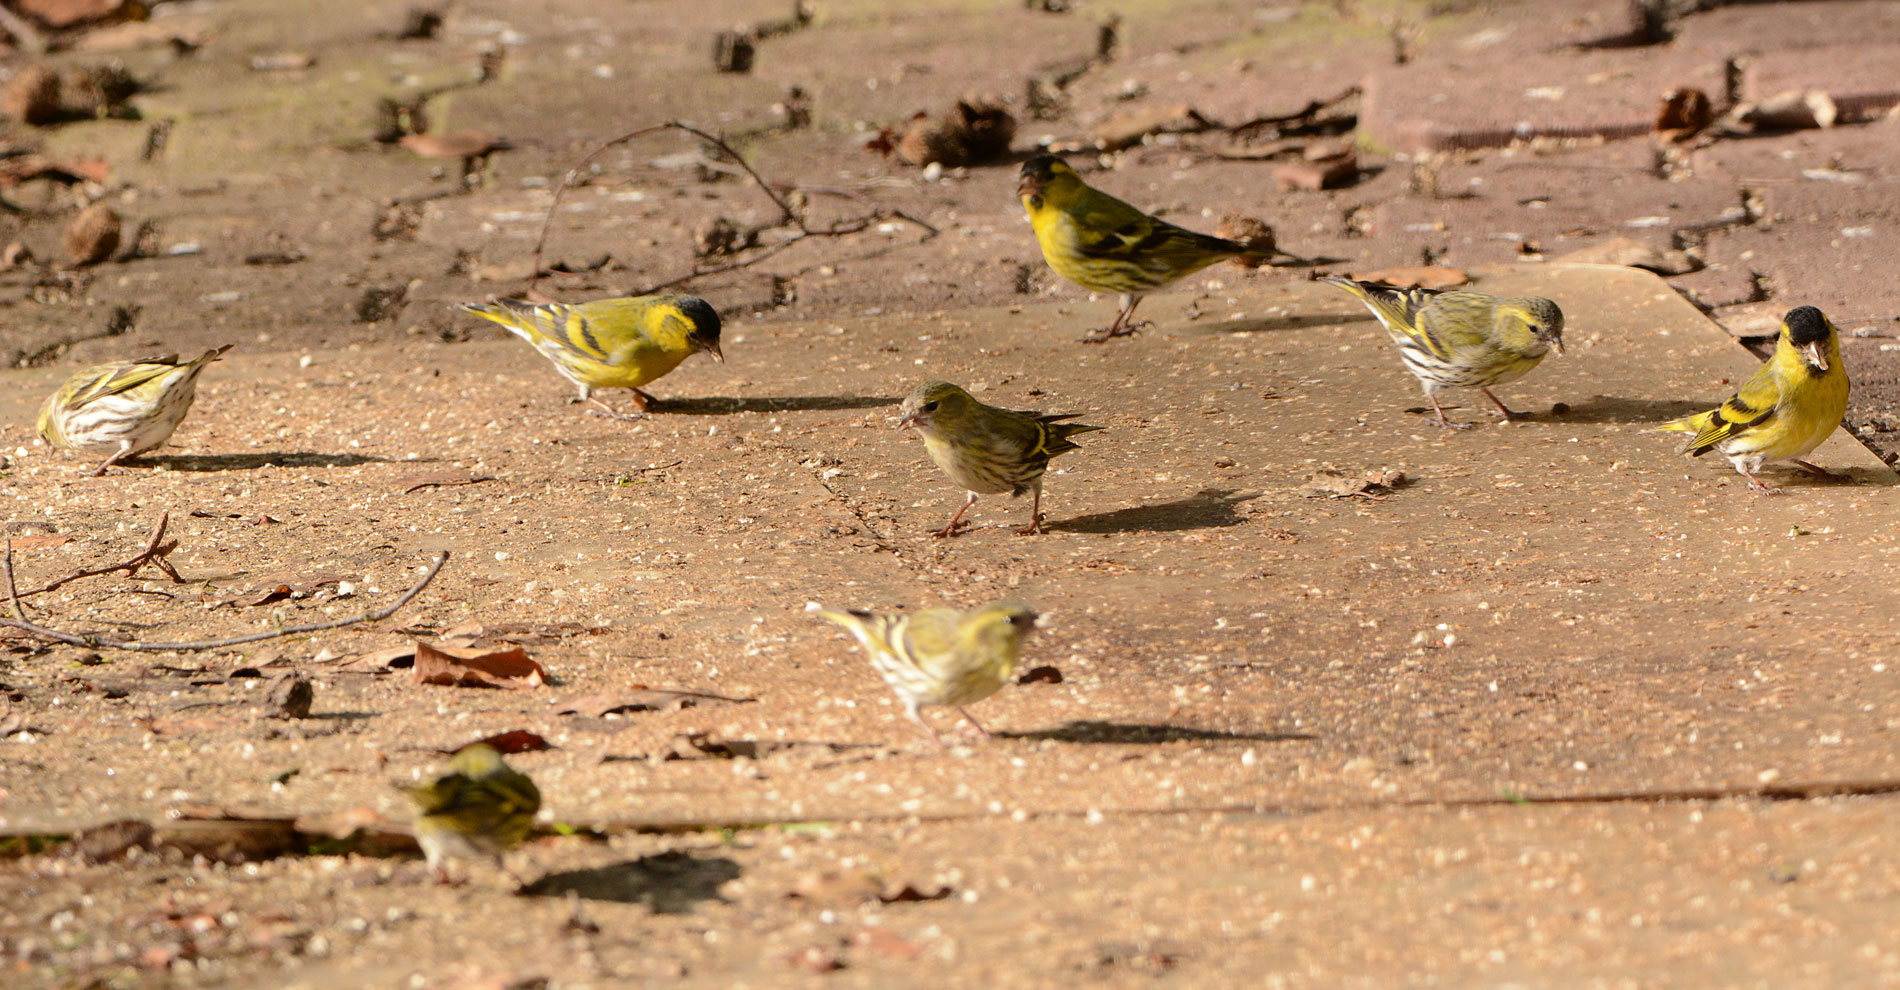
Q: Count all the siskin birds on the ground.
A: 8